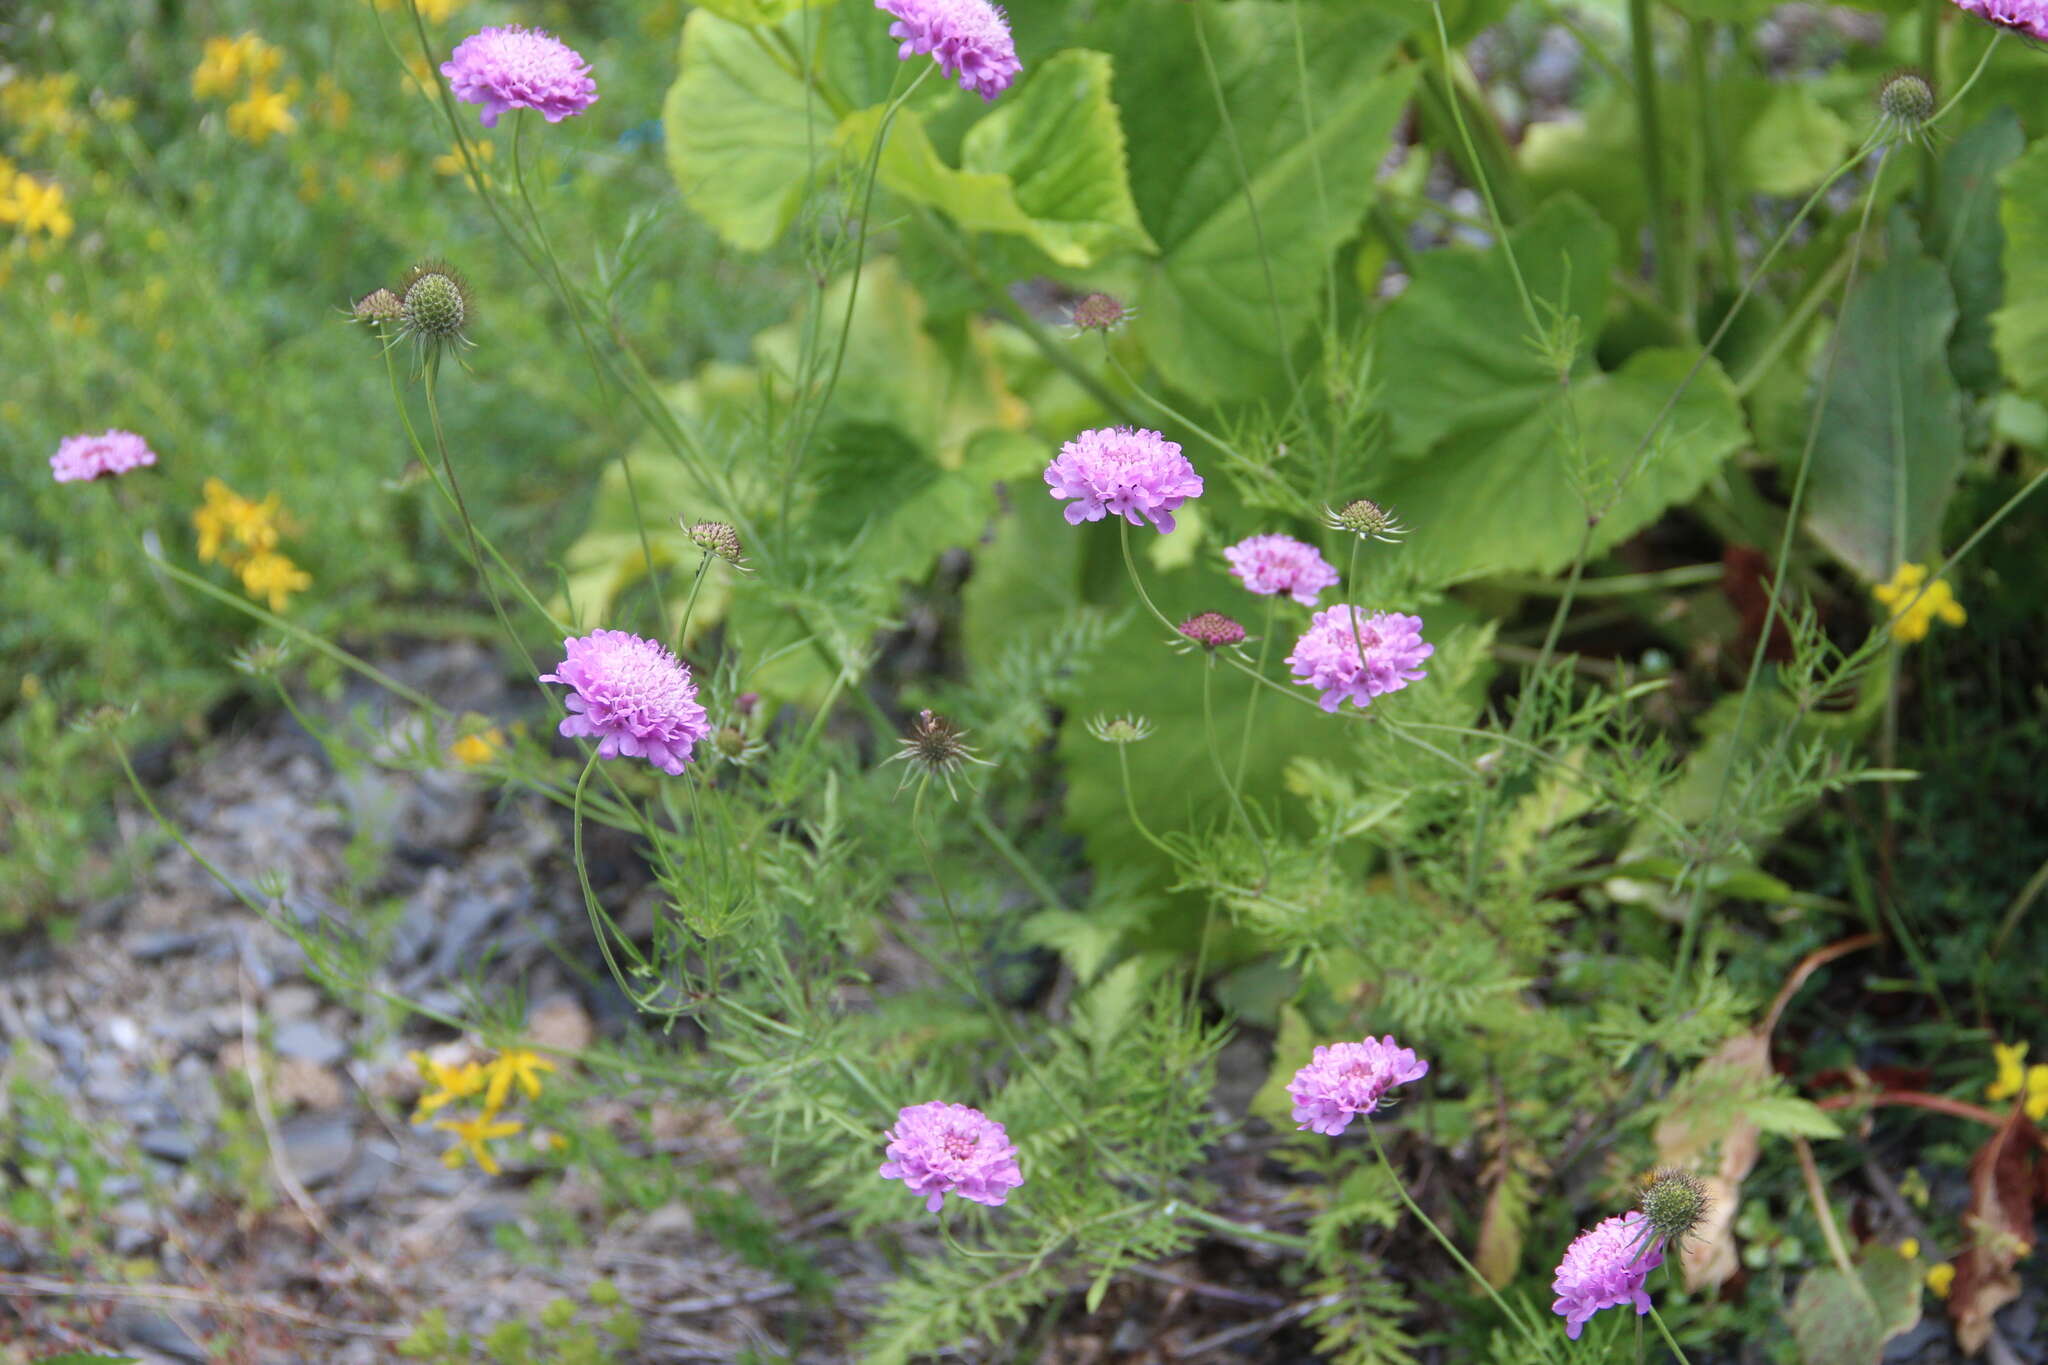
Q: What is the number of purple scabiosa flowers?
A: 11